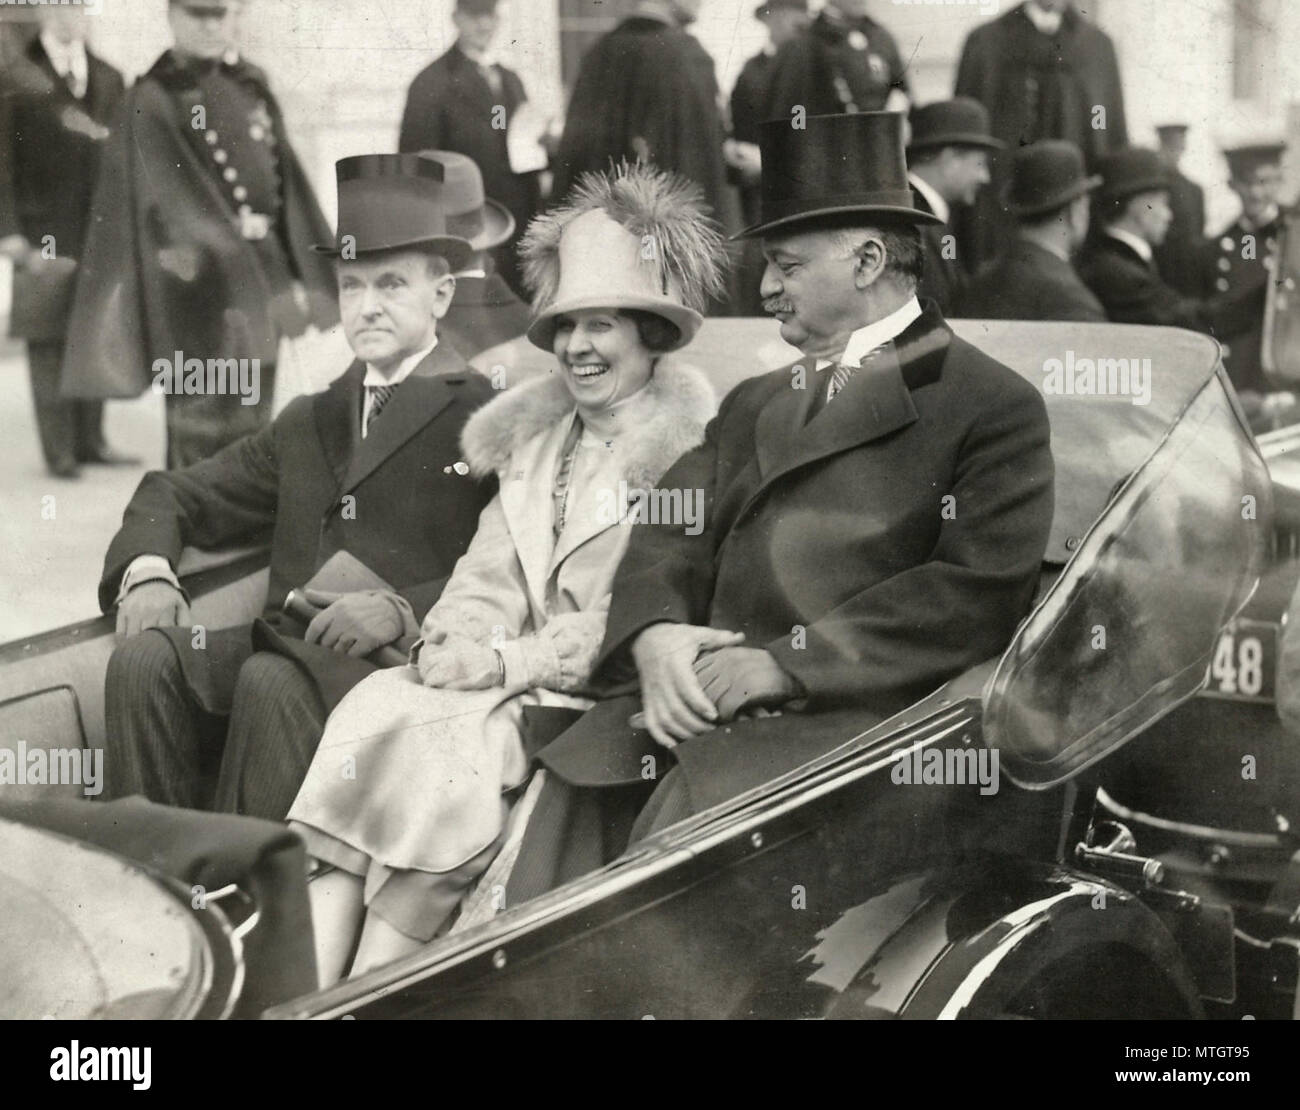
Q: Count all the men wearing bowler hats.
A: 3